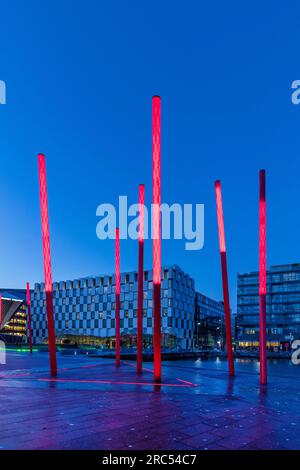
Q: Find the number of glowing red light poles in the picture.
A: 7